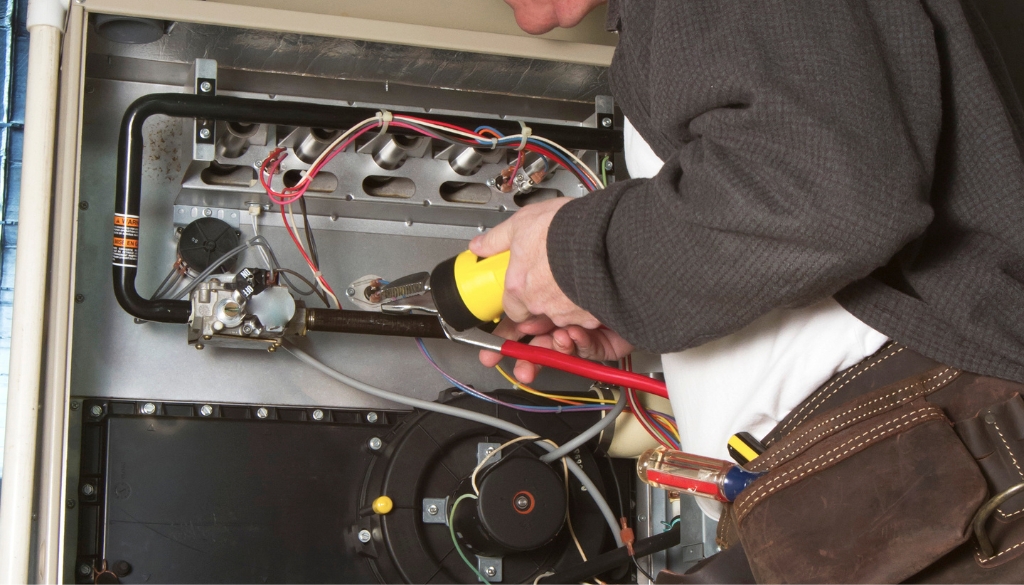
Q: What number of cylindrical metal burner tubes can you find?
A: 5